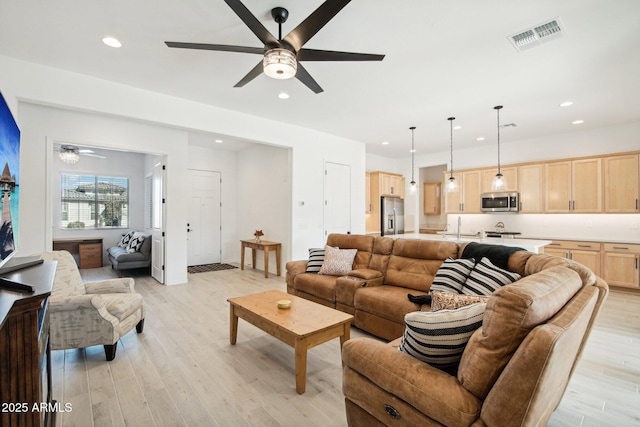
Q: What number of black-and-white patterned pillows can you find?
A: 6